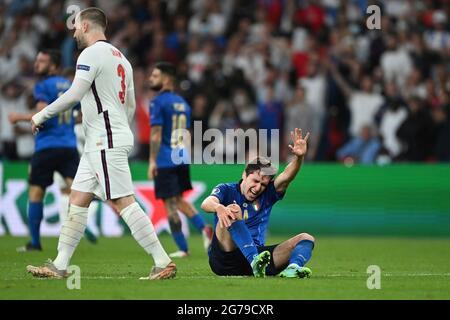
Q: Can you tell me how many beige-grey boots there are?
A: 2